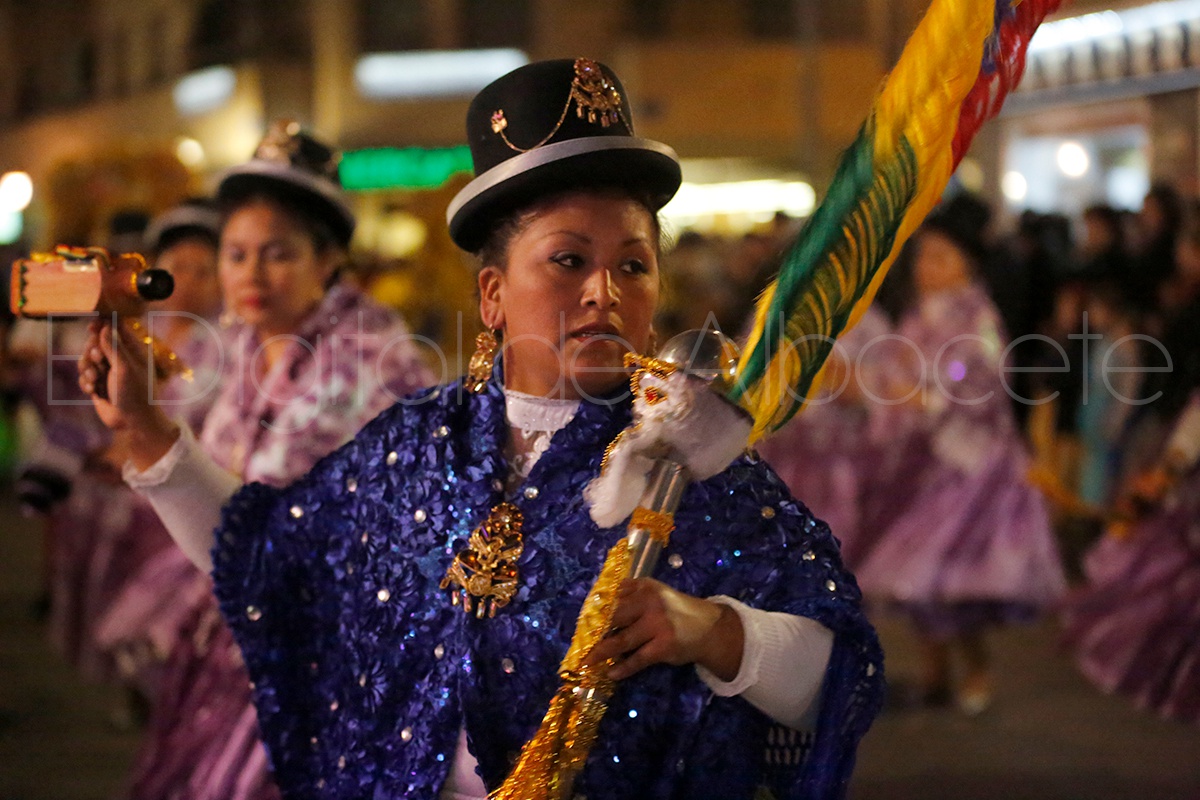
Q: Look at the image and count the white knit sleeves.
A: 2